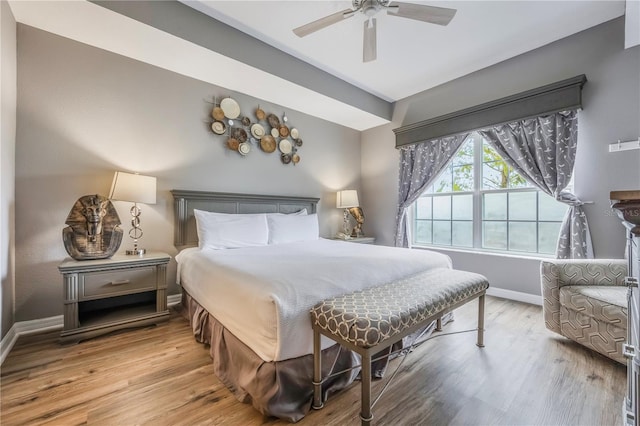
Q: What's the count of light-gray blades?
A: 3